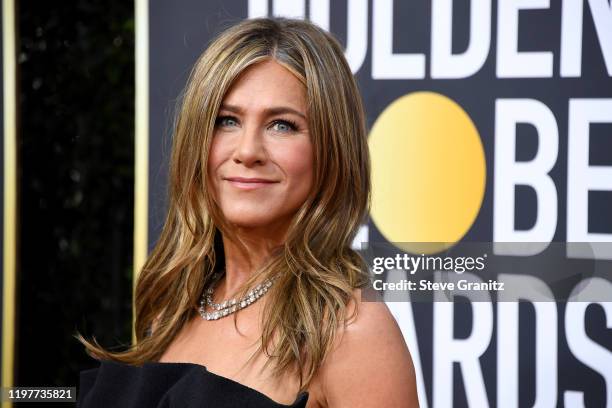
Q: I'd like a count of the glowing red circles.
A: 0